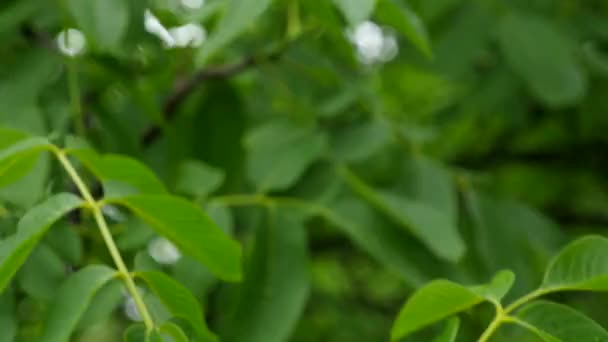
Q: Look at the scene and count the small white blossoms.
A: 0